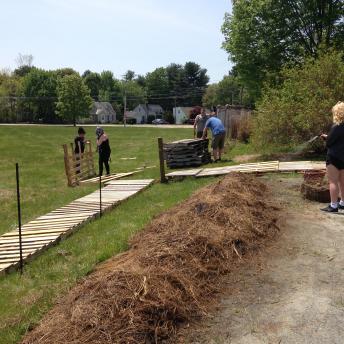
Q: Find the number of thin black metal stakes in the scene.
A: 2